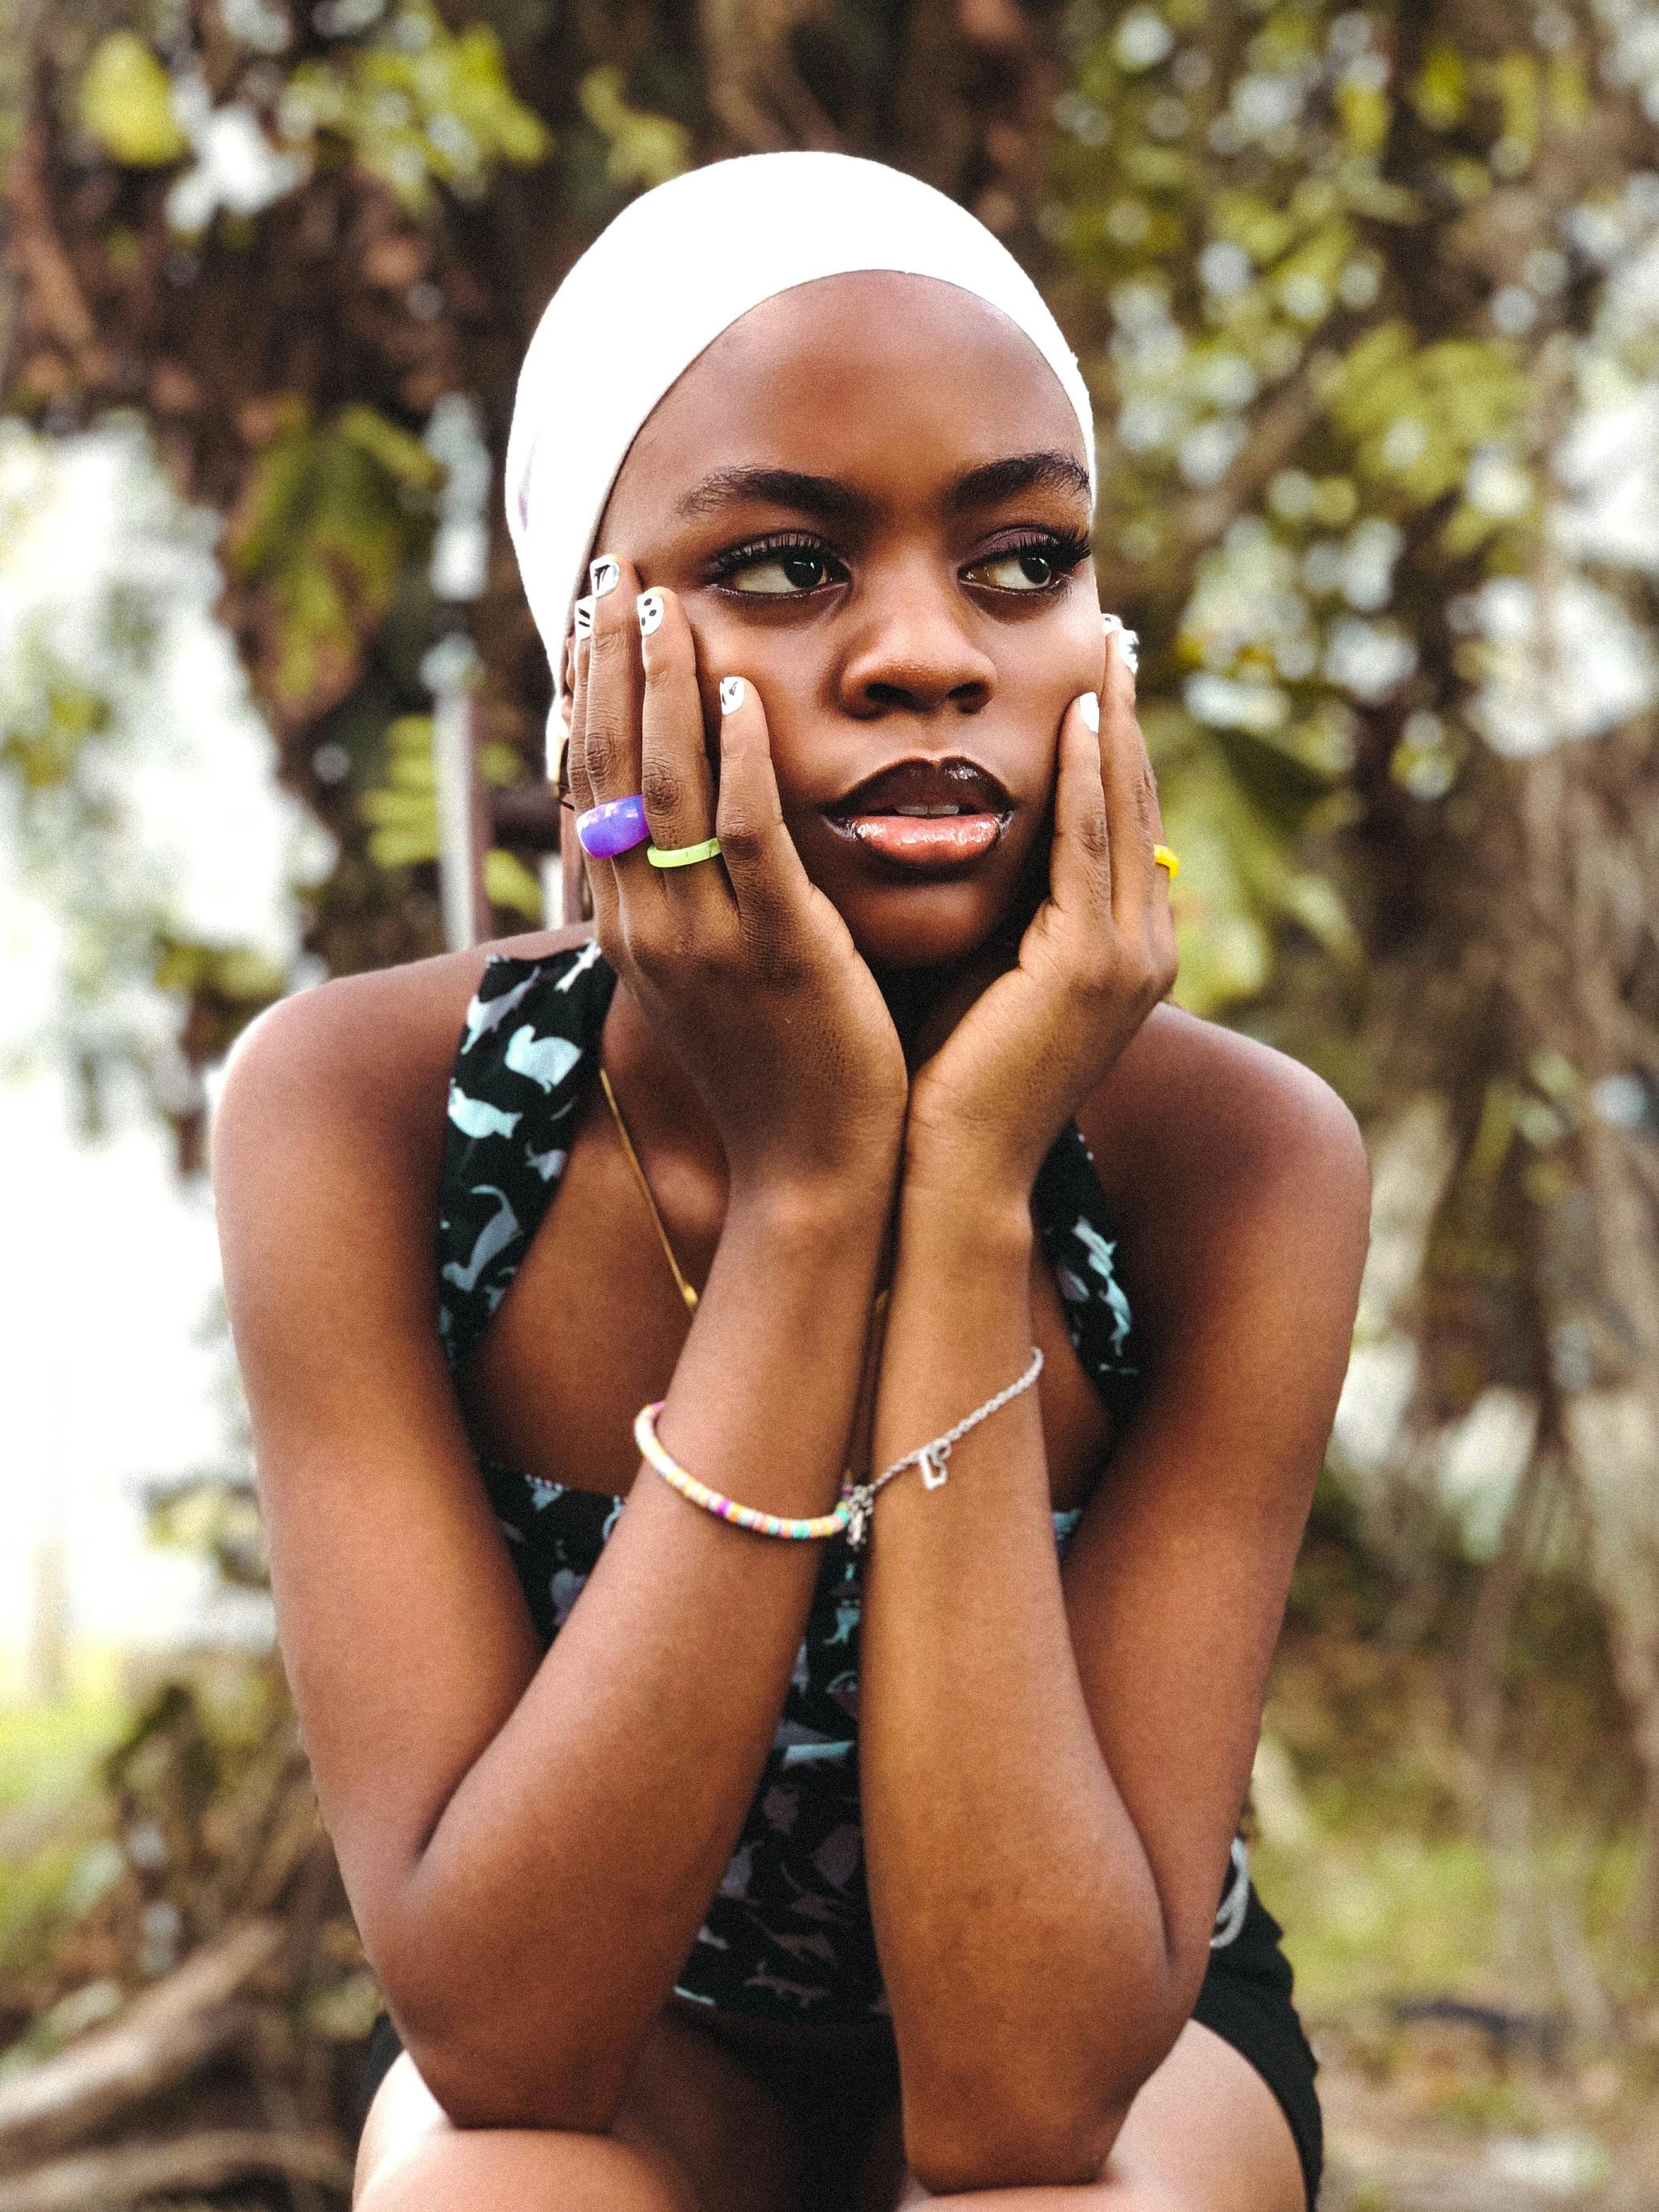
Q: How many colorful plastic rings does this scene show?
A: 3